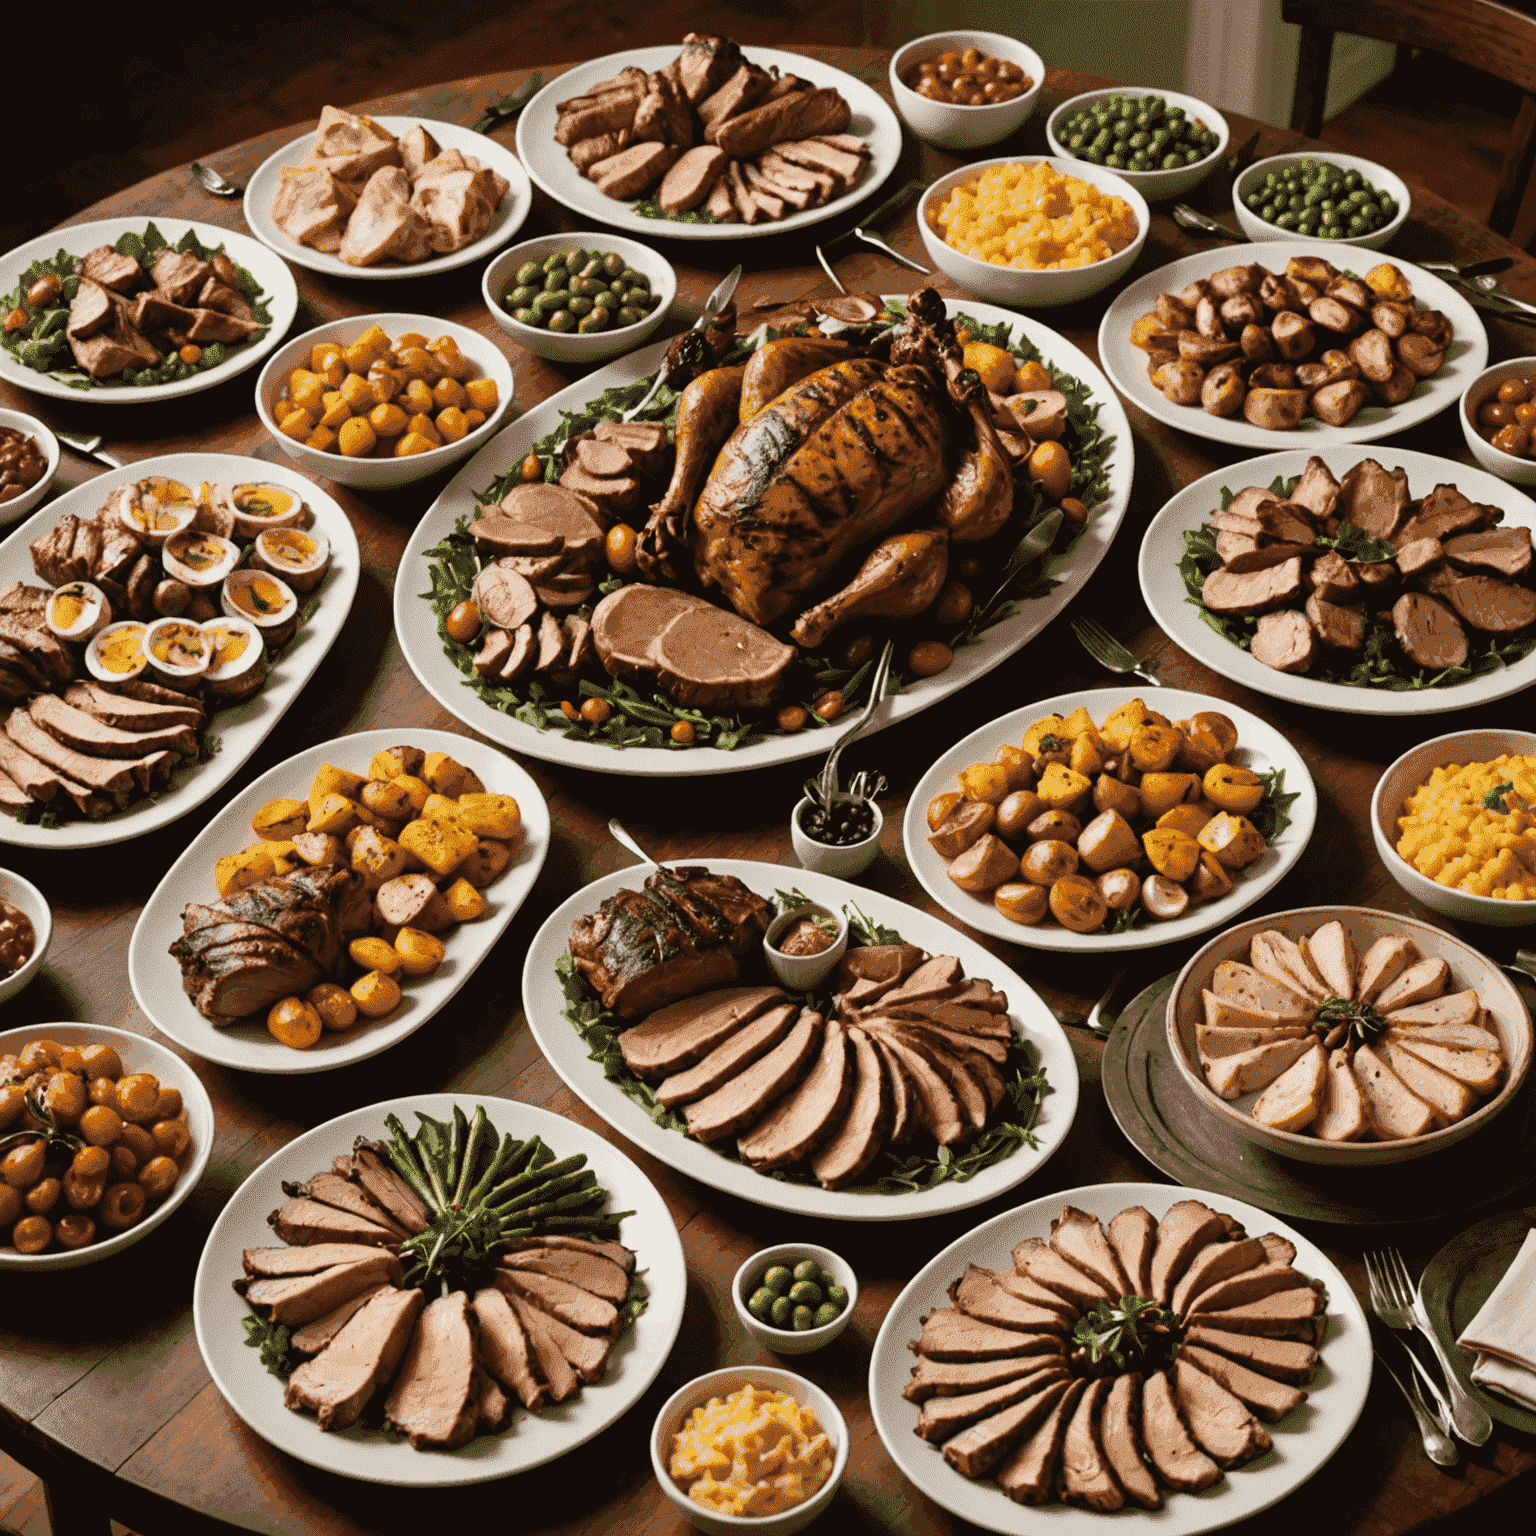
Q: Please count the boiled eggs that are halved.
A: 9